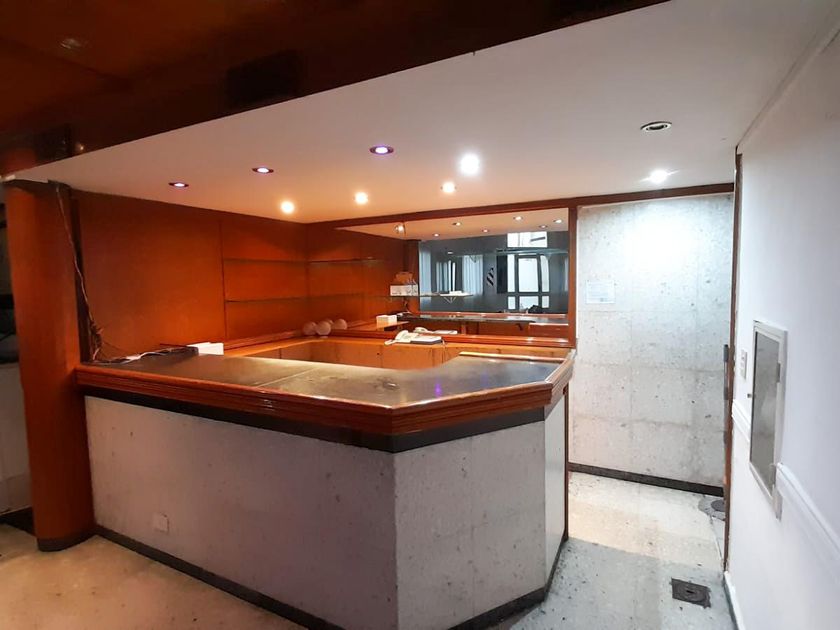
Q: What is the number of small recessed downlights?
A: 9